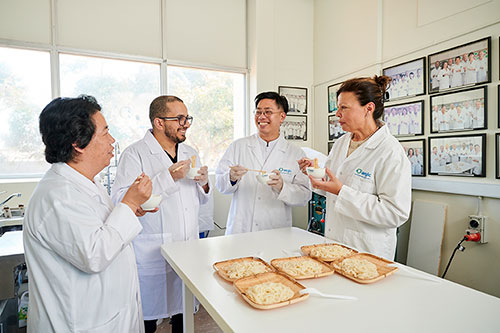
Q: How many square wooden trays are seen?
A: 5